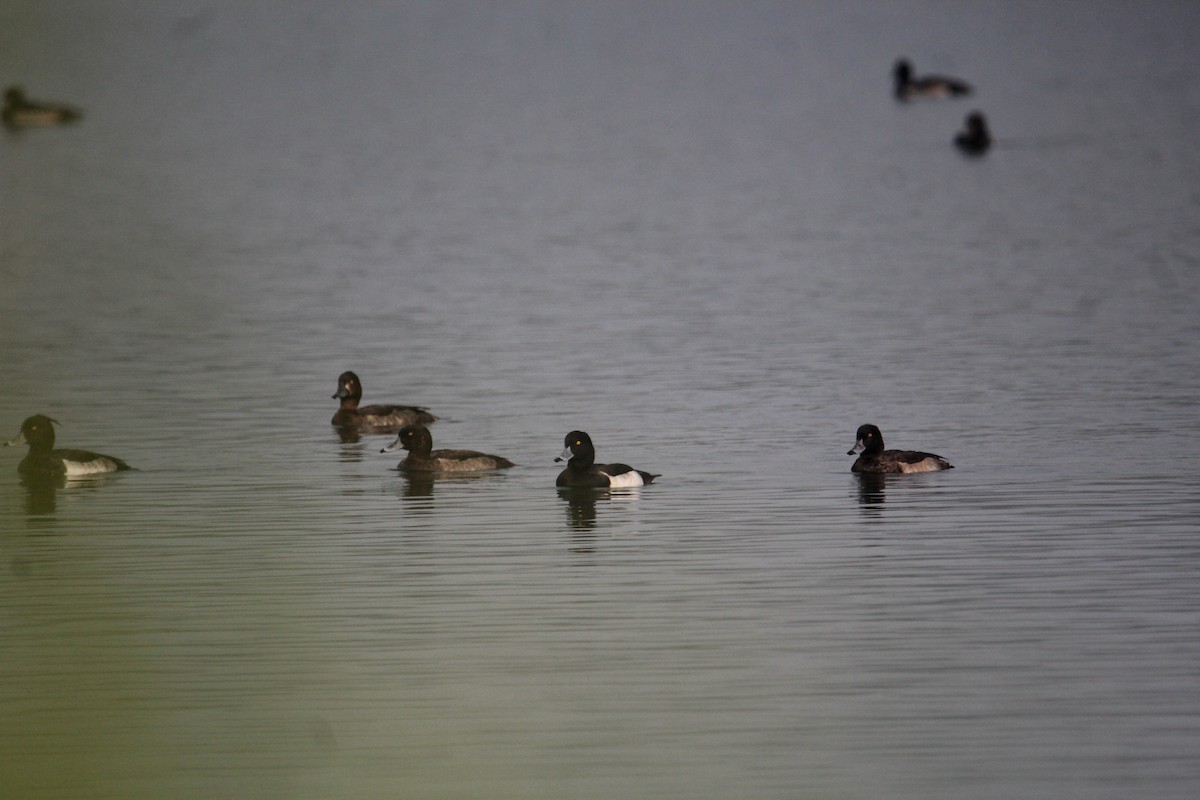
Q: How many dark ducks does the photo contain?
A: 8